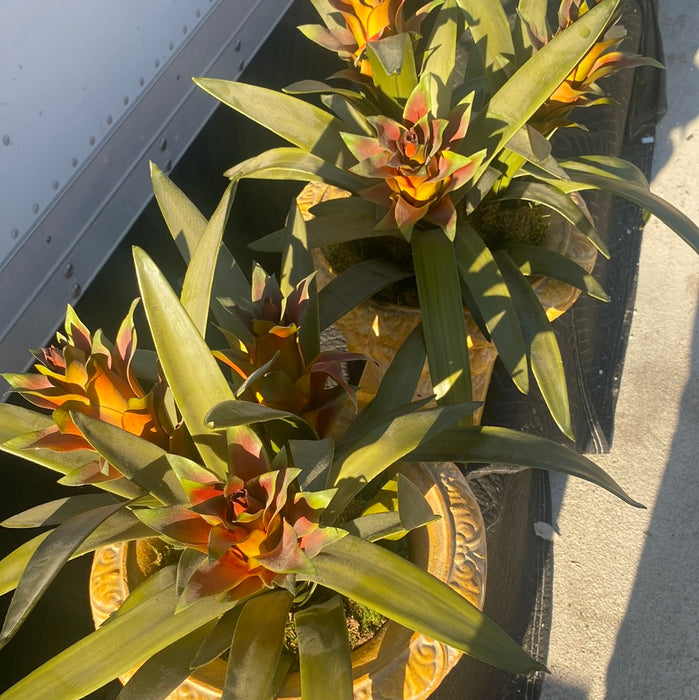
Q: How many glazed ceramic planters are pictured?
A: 2